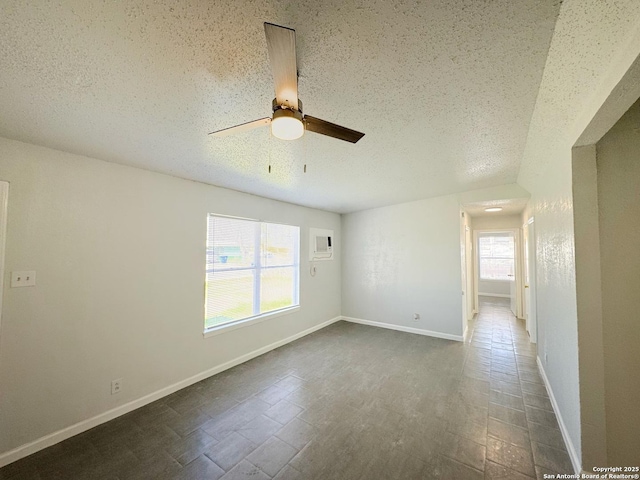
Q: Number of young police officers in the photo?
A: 0